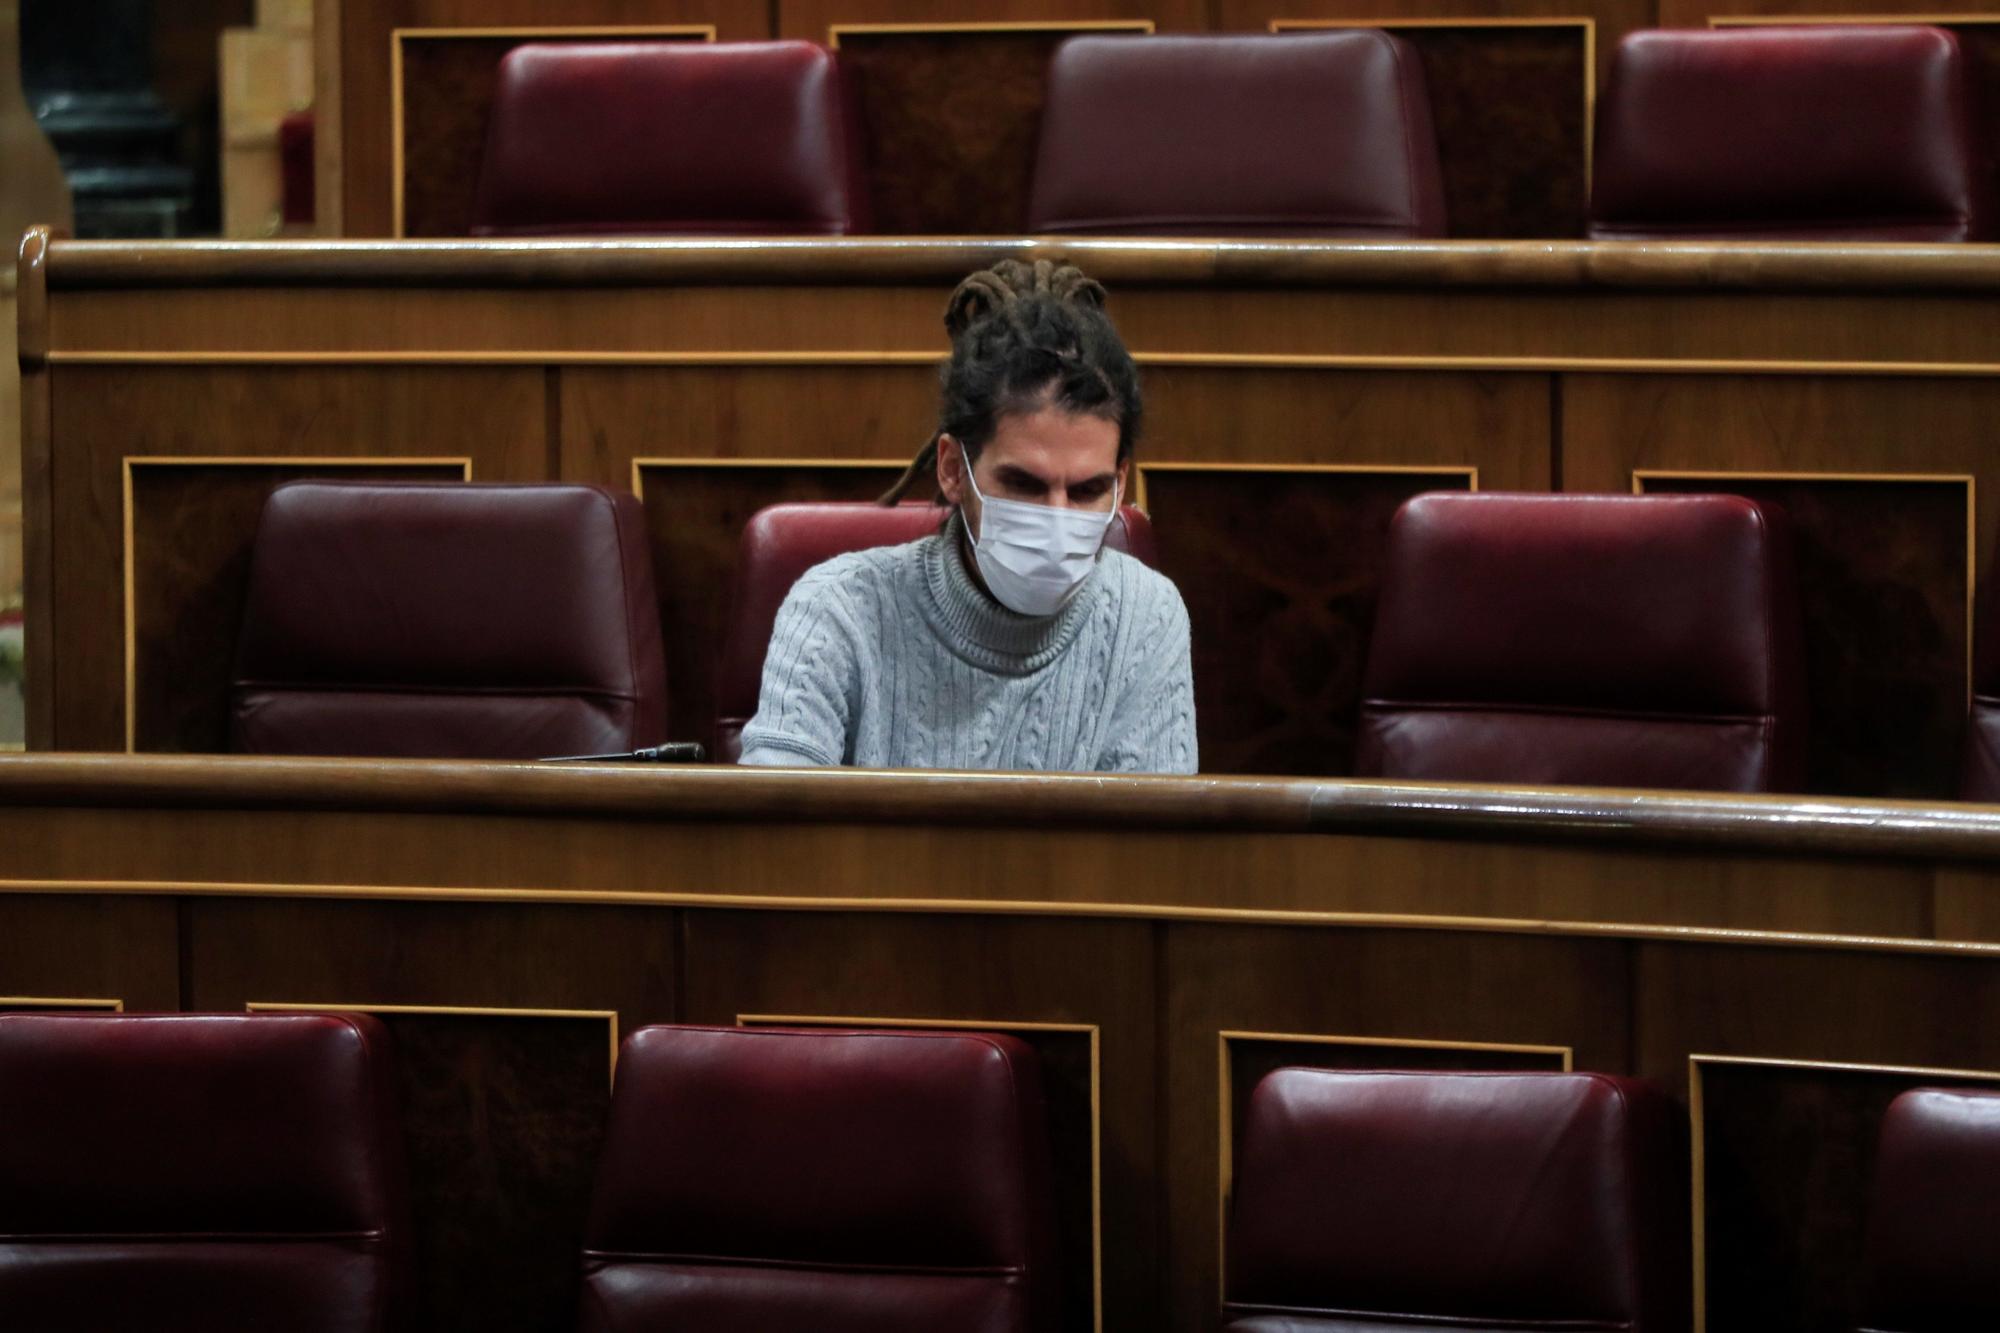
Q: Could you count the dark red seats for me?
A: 11